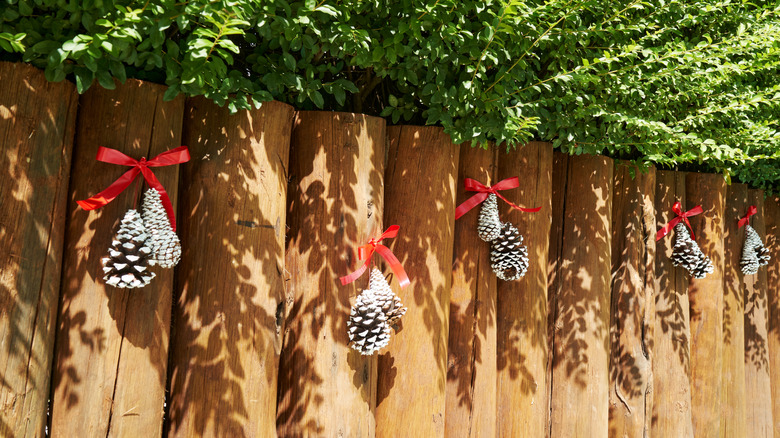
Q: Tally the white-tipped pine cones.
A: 10